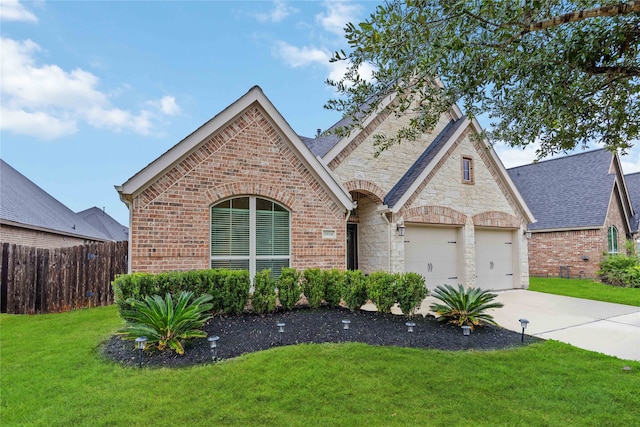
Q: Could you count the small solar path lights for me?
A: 7